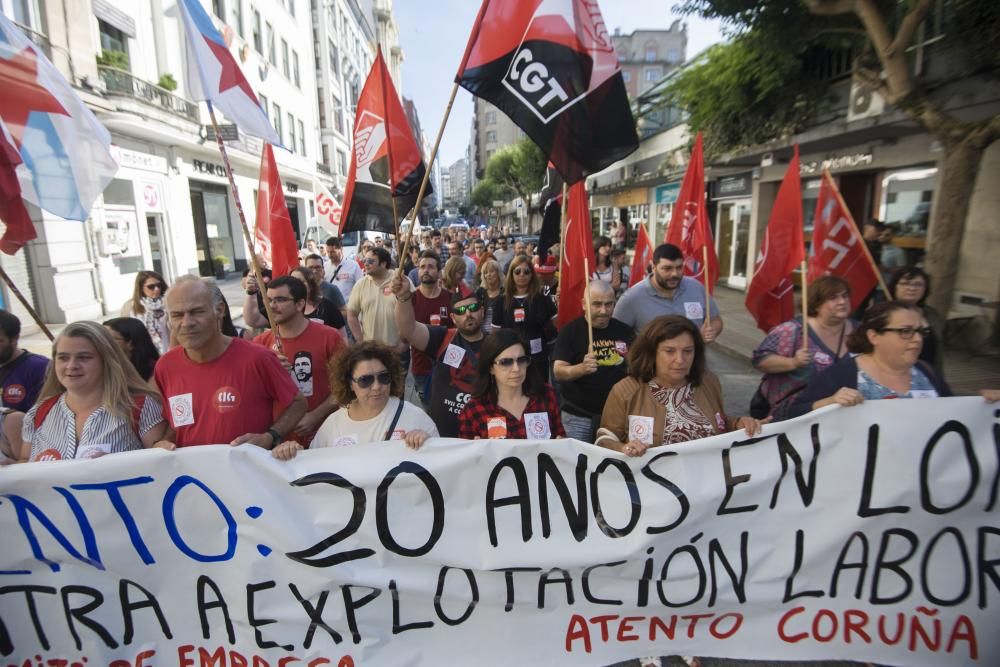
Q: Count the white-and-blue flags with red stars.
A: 2